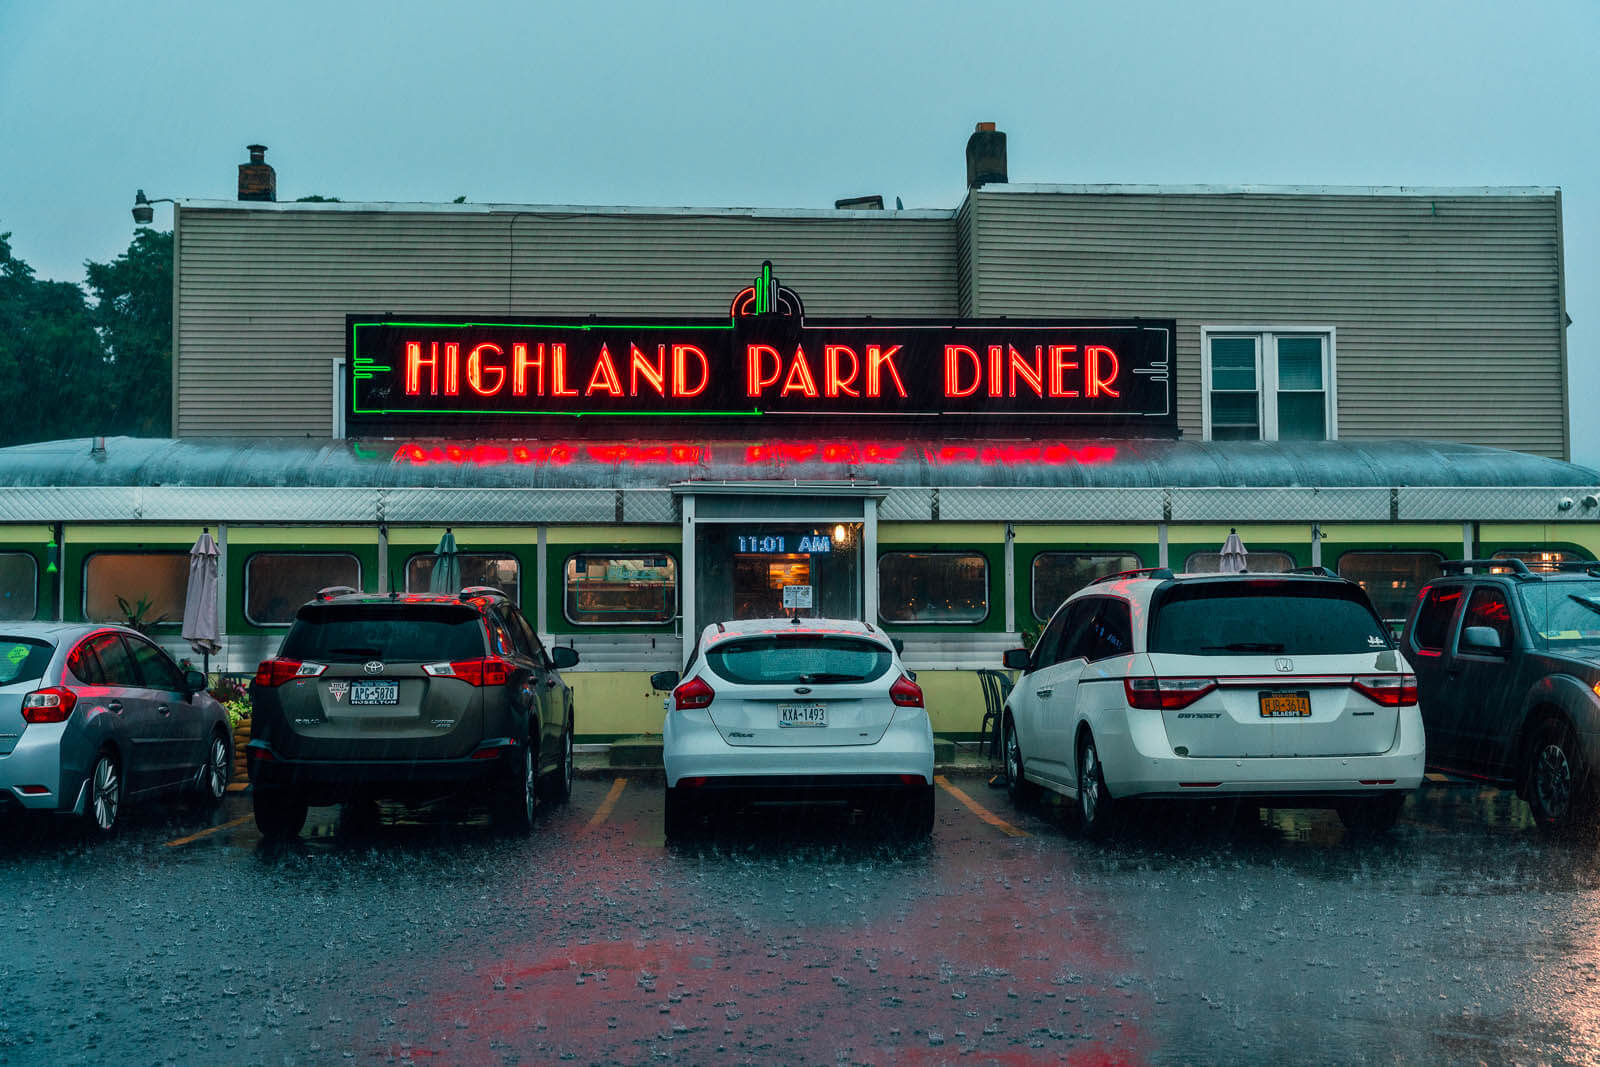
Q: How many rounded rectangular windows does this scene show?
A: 10